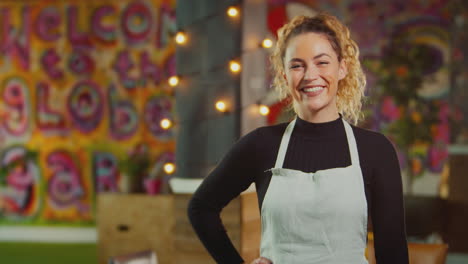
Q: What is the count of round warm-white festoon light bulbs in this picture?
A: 9